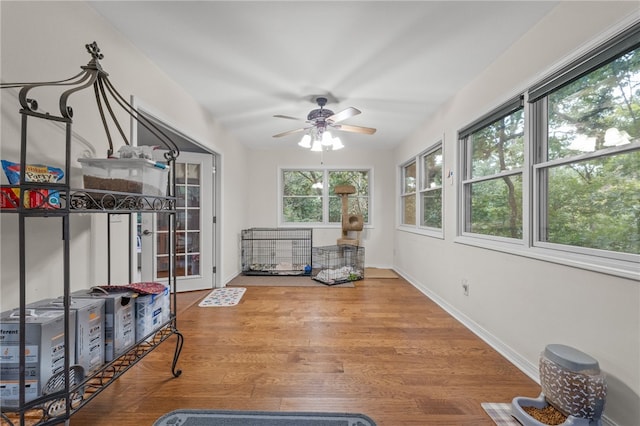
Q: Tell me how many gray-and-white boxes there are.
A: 3